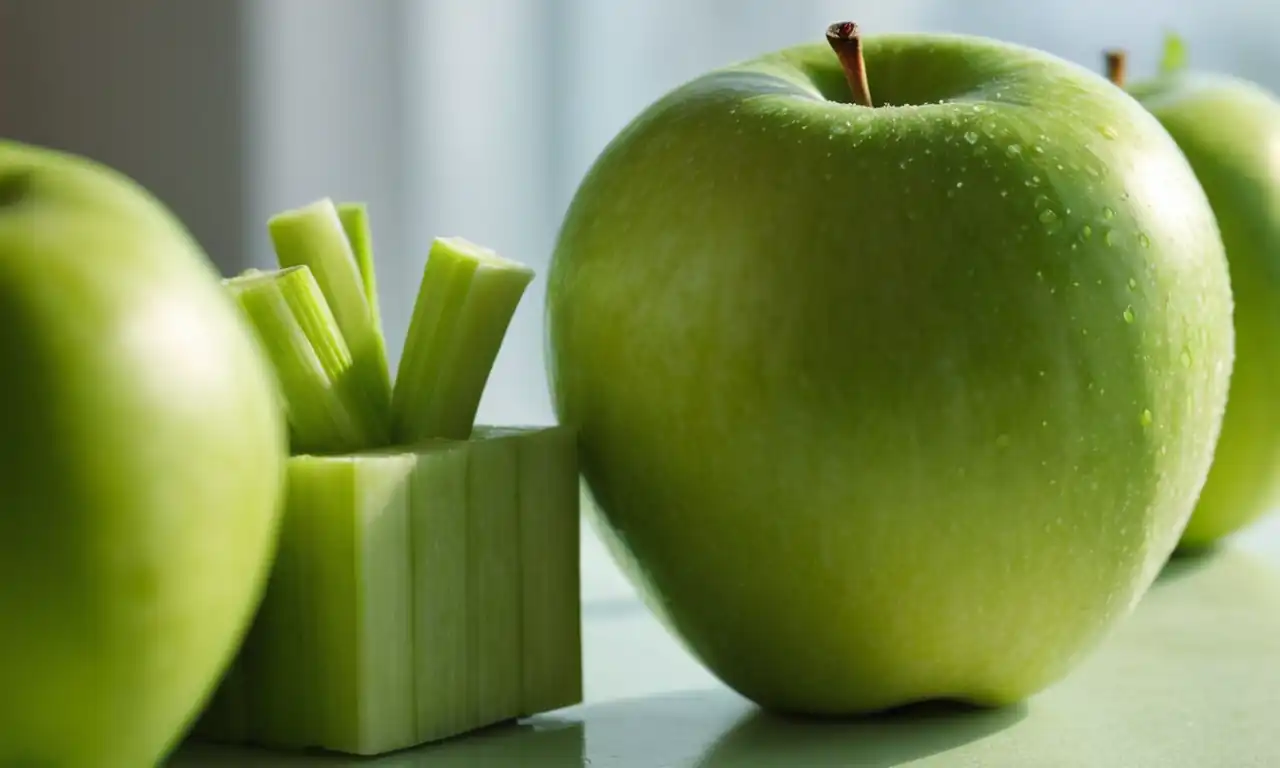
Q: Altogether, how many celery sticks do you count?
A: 4